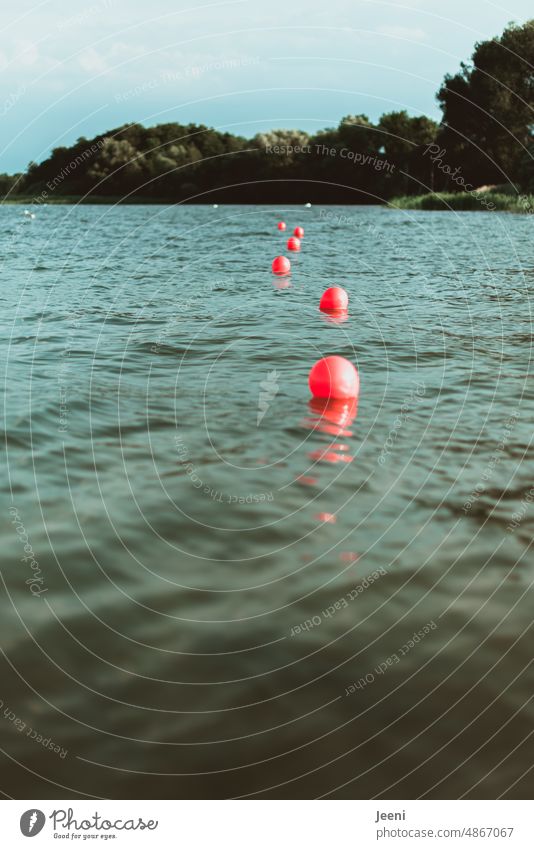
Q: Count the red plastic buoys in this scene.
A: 6